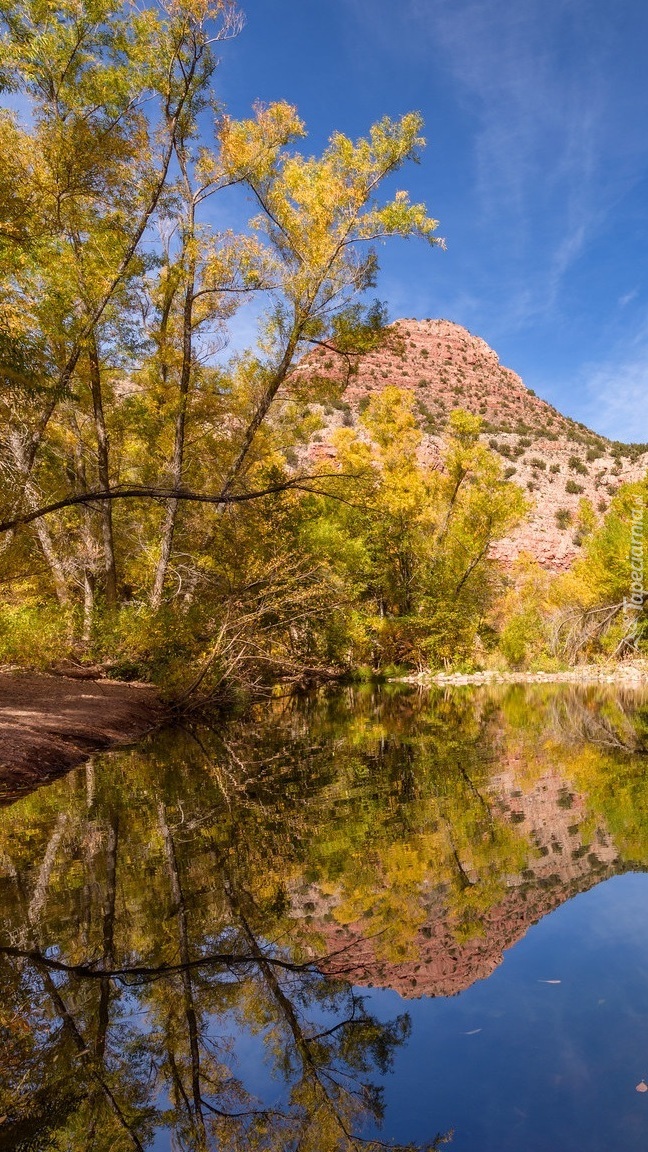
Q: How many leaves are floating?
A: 3